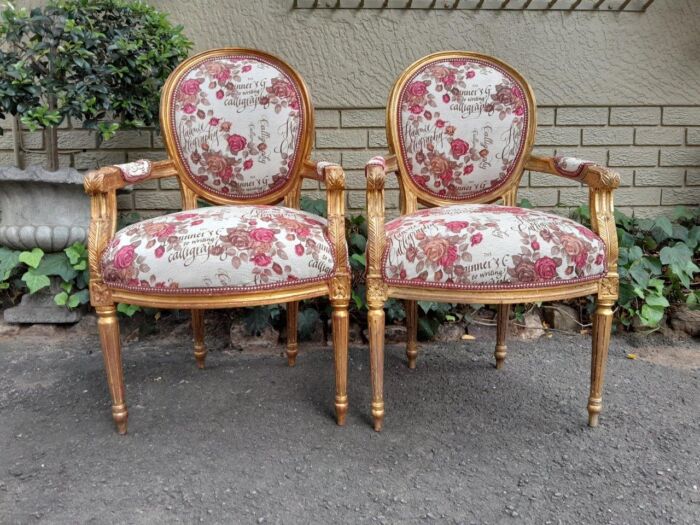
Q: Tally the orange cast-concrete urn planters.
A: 0